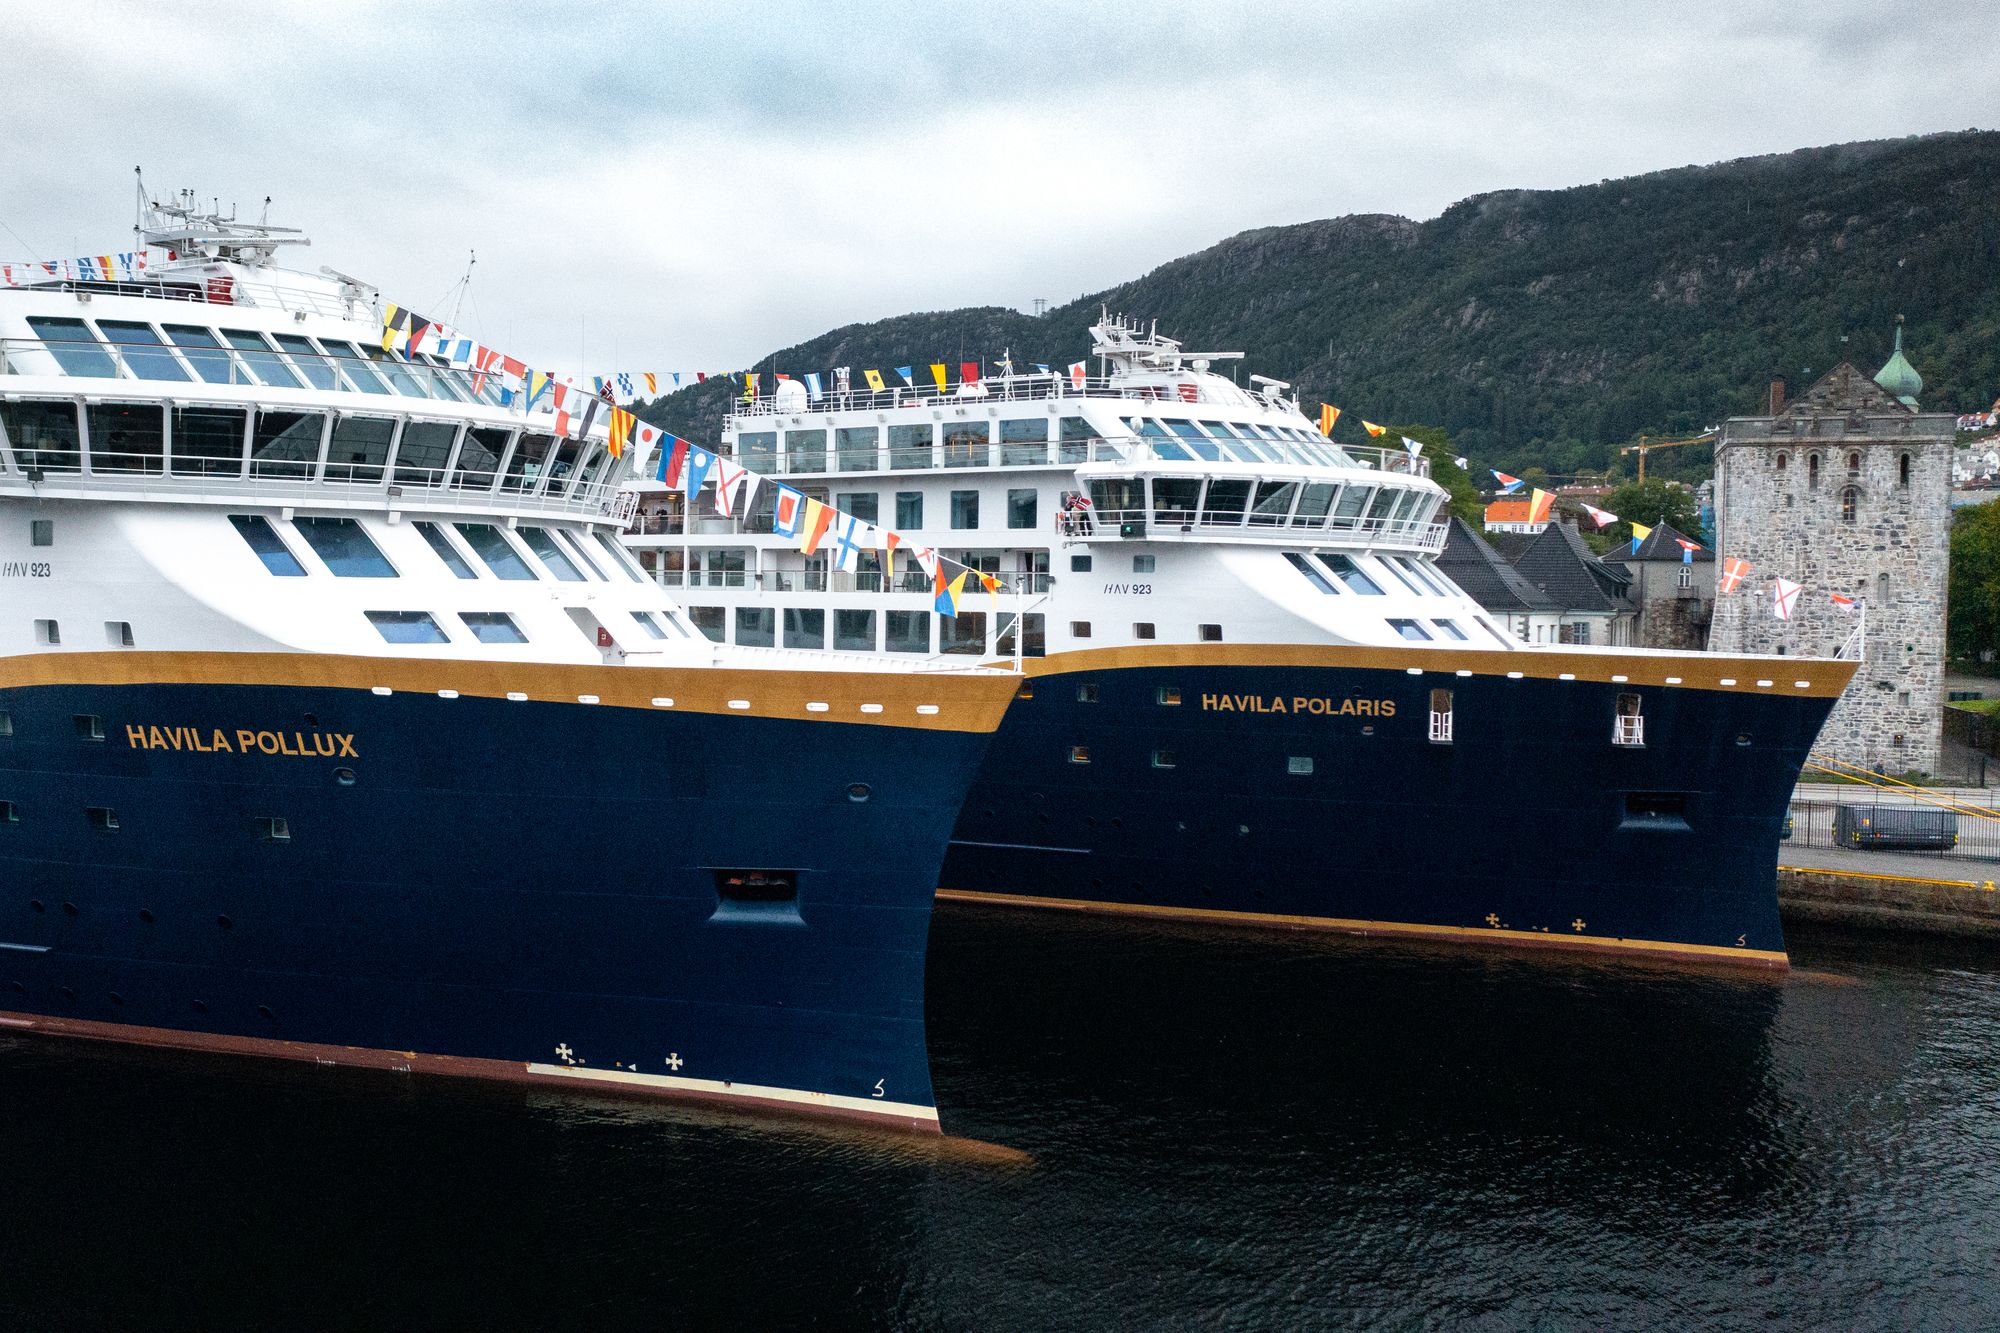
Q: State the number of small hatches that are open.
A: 2